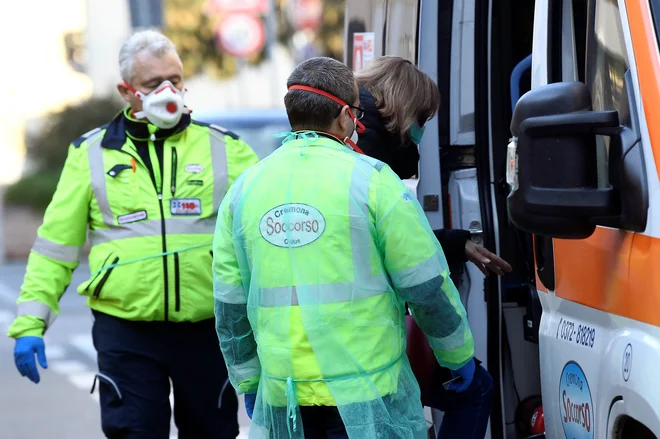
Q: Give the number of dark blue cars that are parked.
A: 0